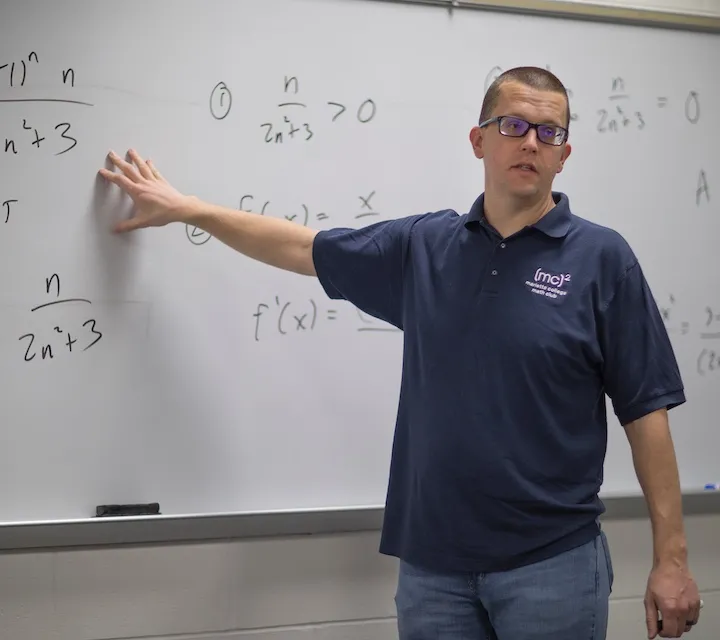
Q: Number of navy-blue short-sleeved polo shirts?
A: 1